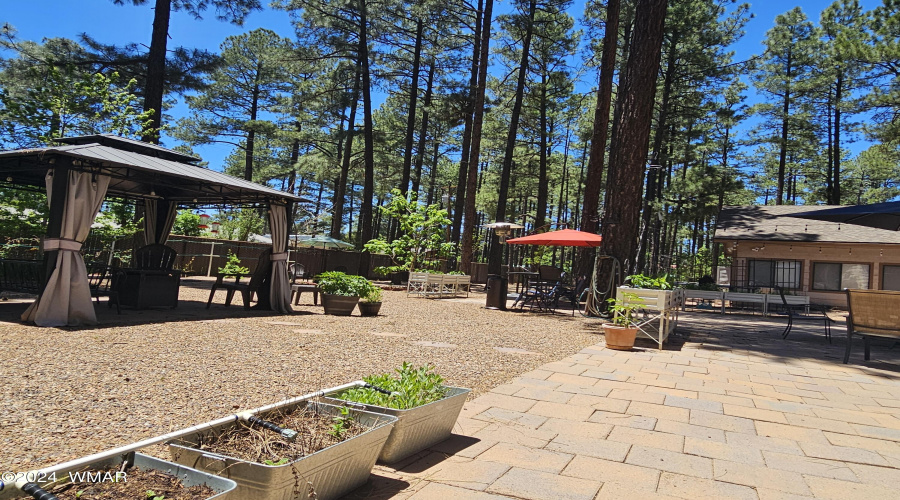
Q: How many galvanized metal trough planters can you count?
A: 3